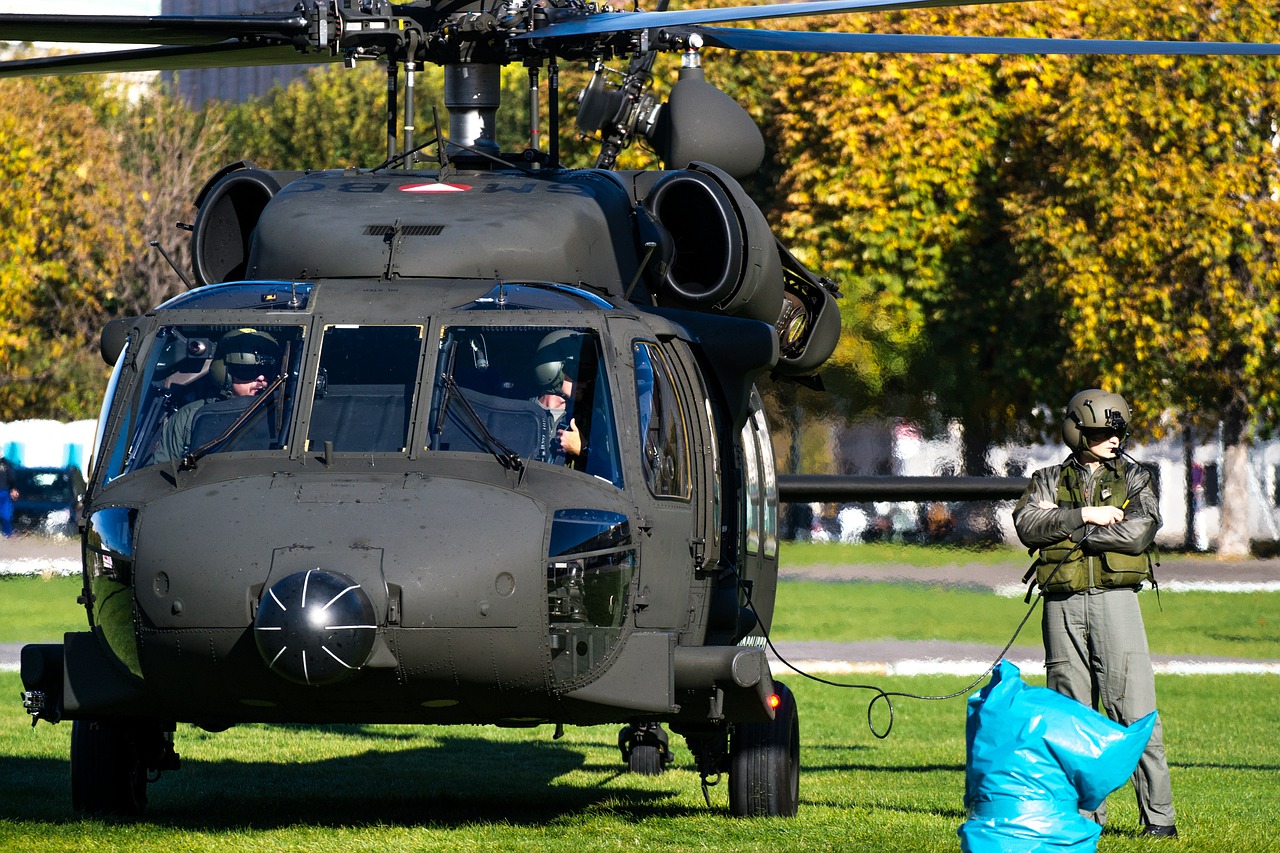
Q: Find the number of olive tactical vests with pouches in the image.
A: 1